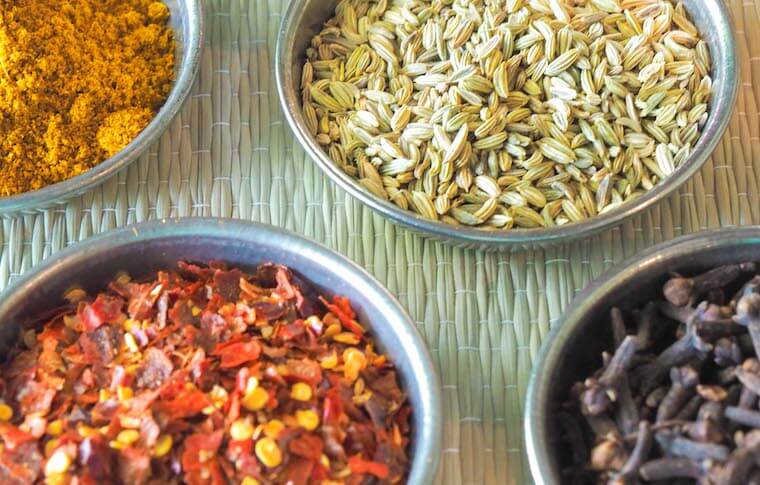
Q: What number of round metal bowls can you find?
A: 4